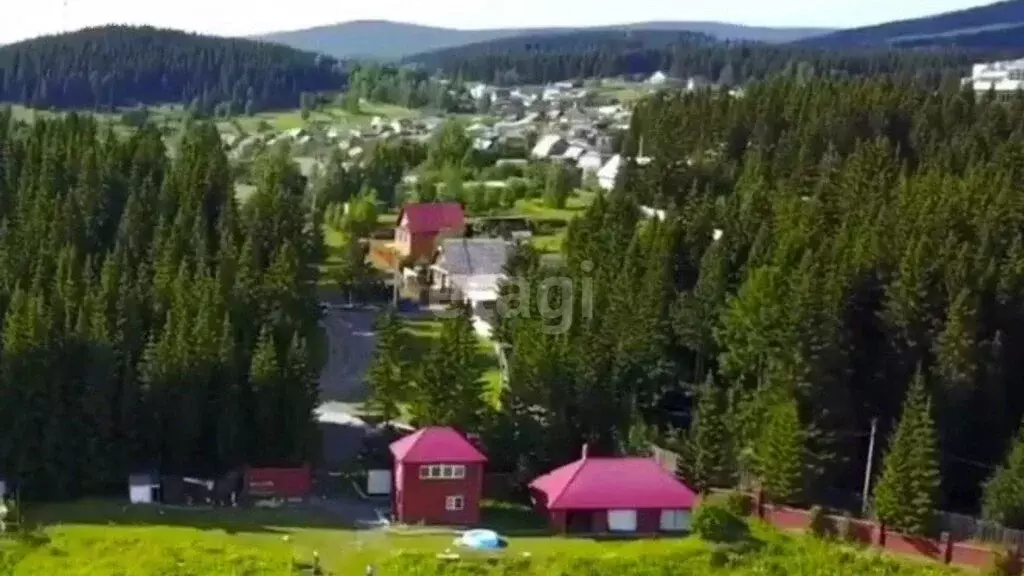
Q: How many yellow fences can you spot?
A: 0